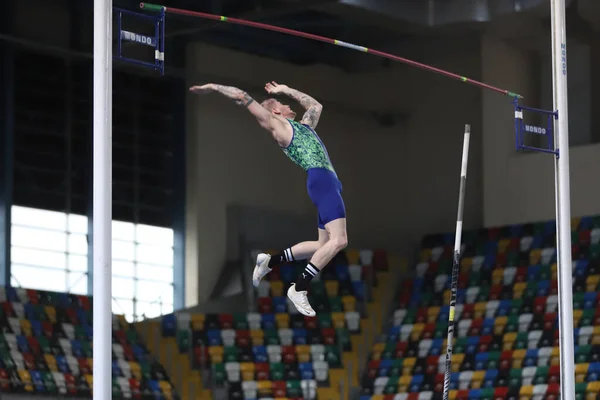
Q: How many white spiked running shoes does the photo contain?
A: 2